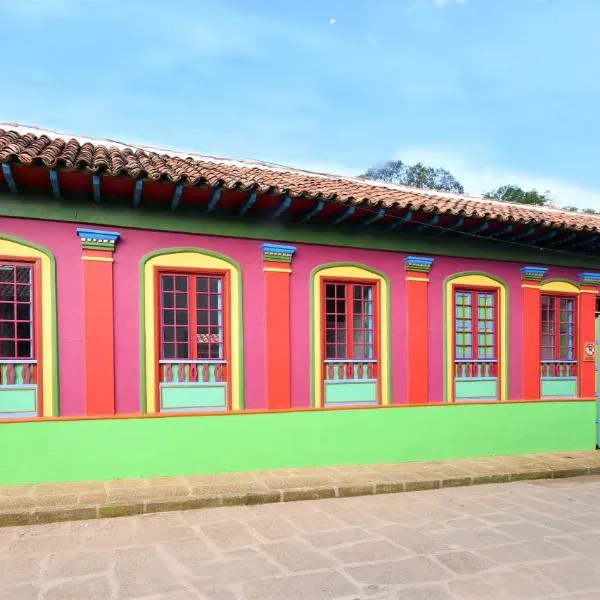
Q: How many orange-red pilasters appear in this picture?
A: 5